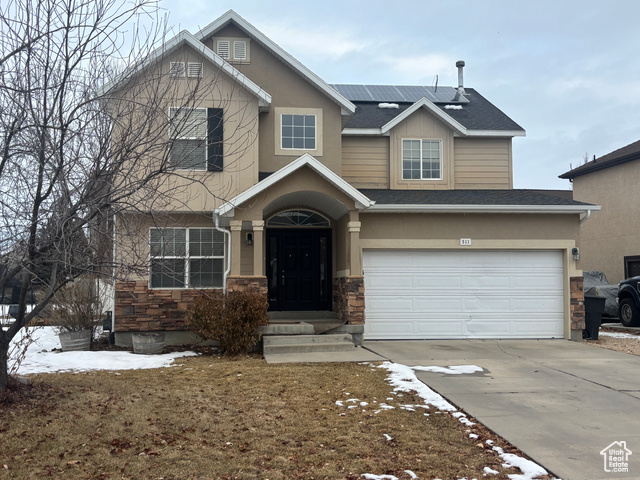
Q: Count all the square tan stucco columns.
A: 3